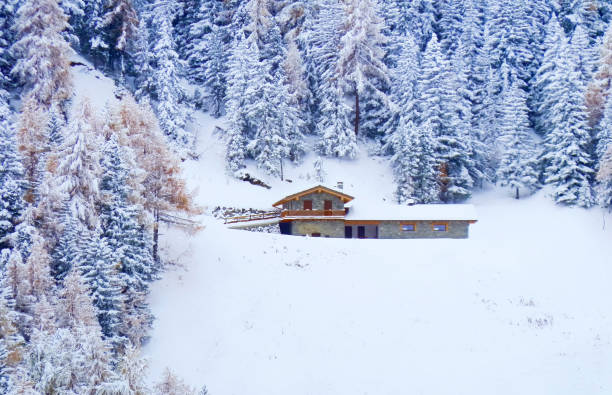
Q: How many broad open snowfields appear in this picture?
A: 1